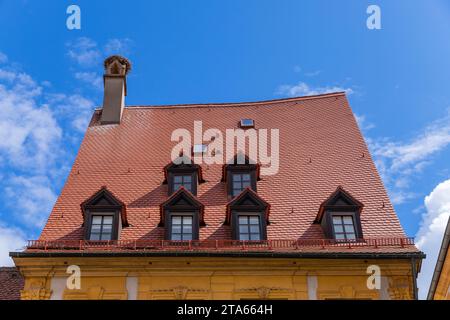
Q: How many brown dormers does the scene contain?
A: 6